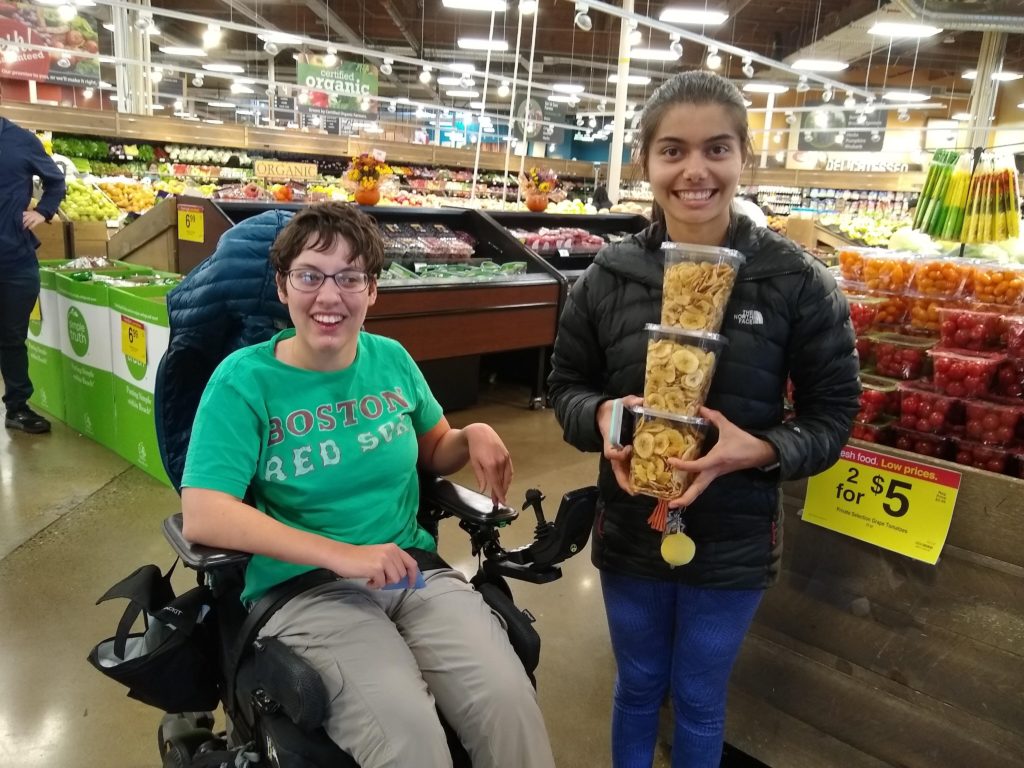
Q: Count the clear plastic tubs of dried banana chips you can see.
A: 3